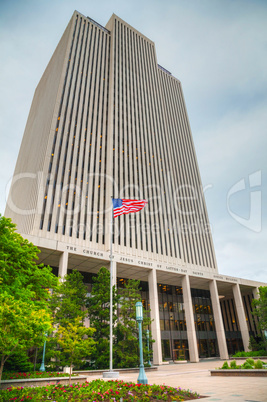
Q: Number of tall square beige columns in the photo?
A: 7